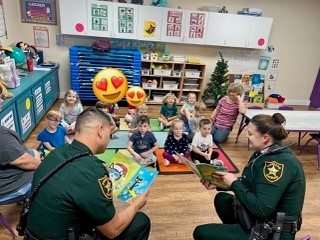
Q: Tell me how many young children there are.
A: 12